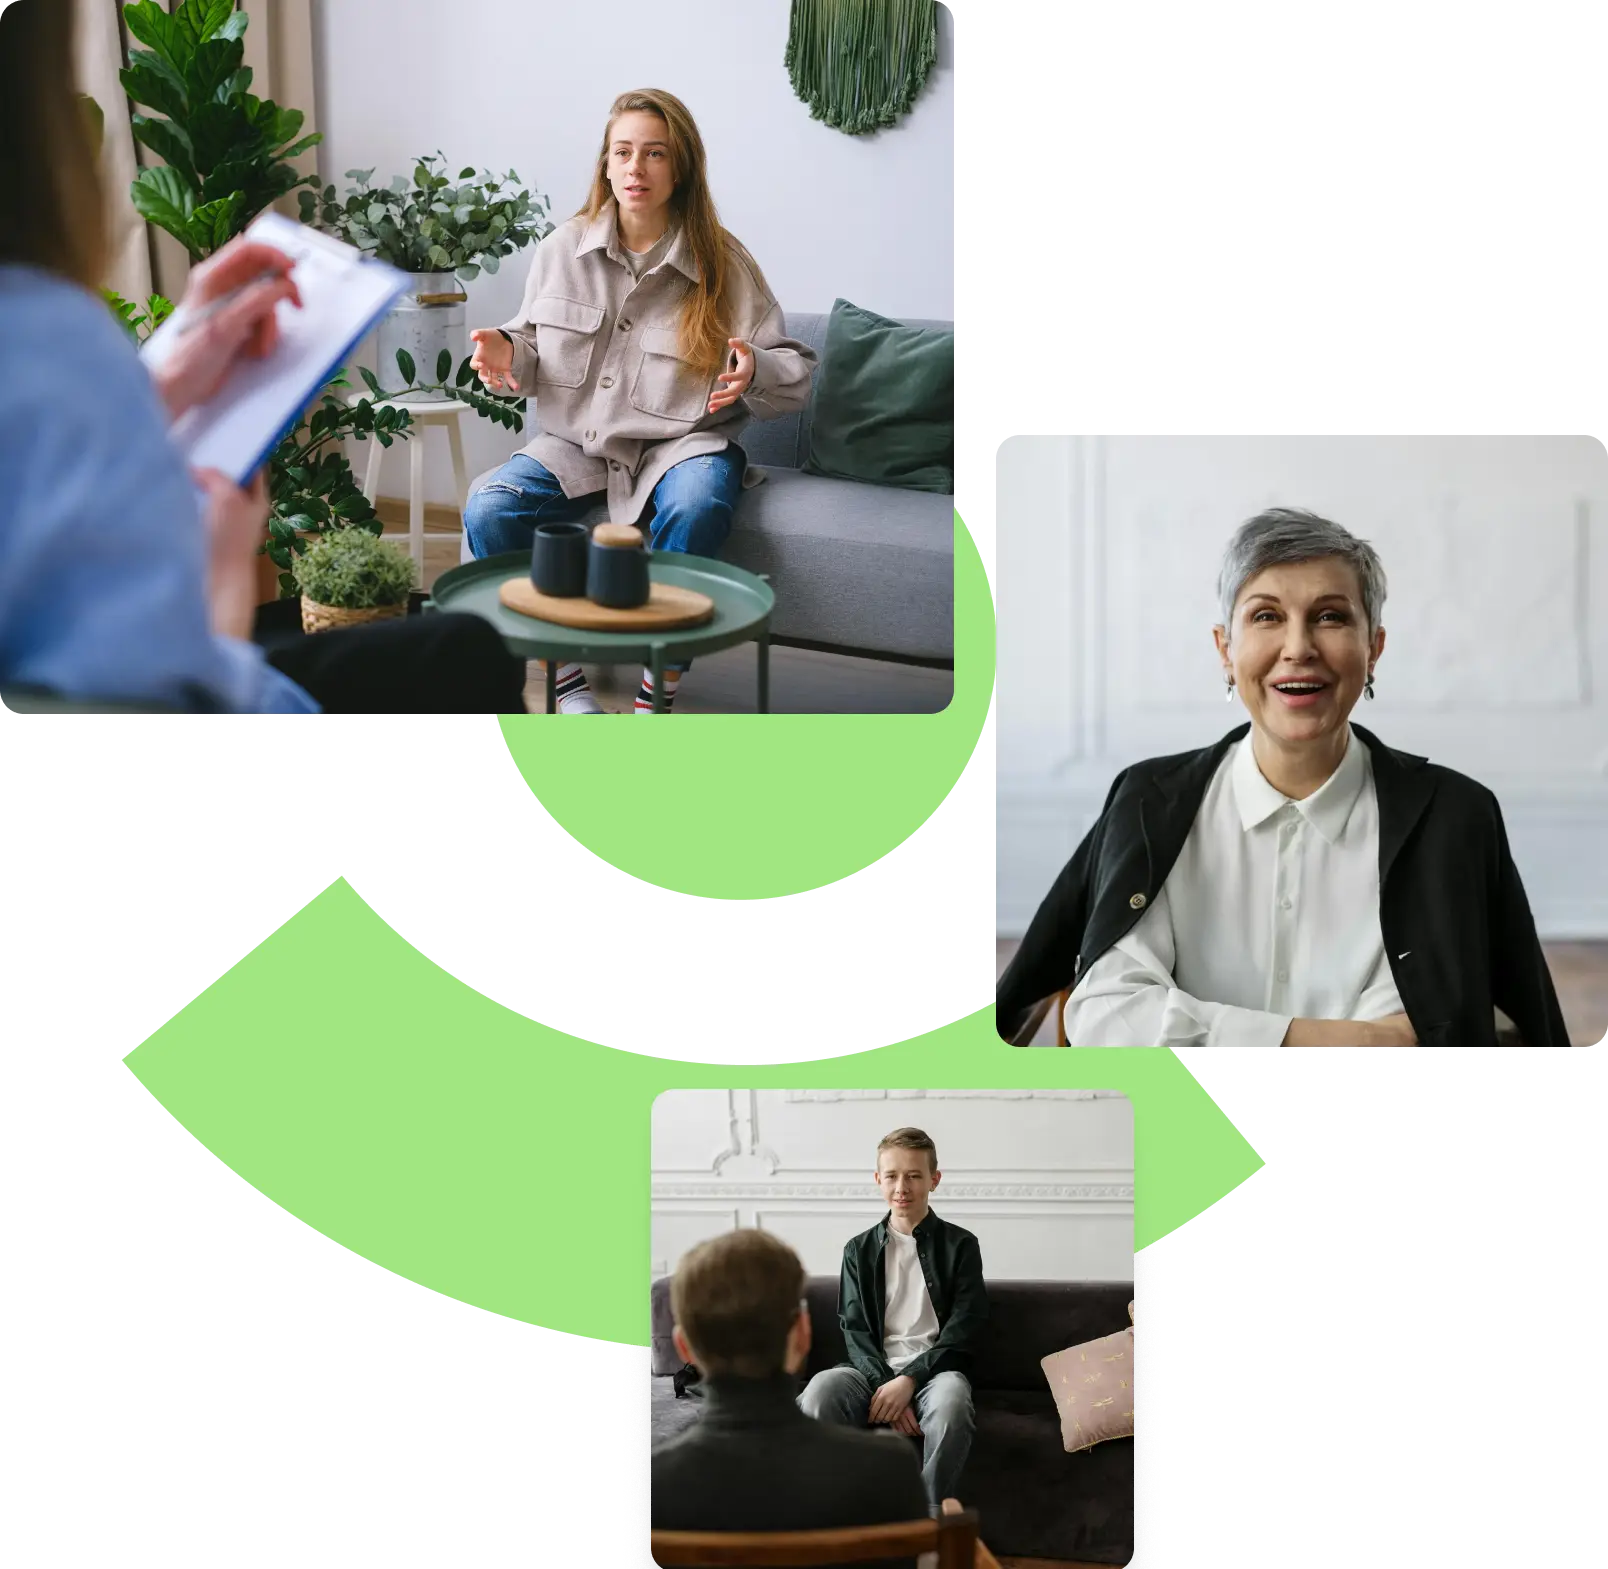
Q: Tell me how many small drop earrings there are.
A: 2